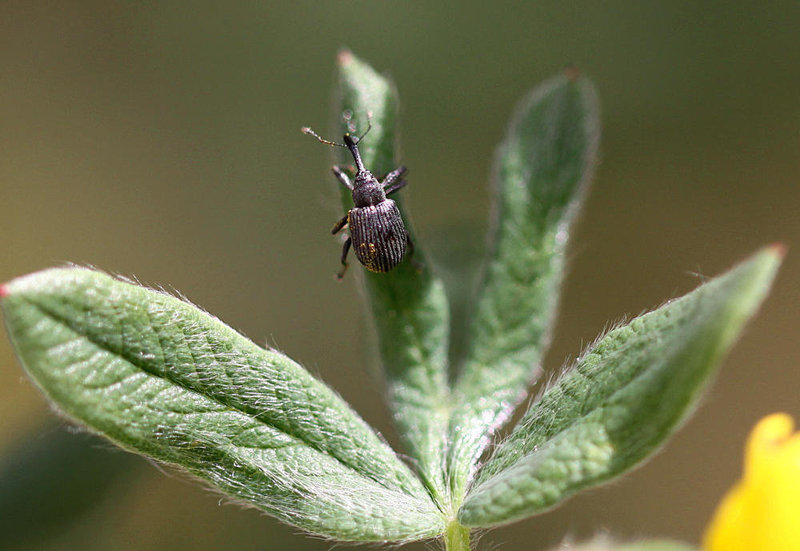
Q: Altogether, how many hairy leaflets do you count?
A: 4